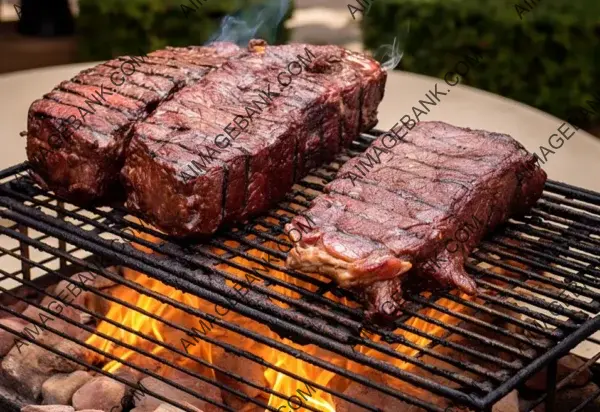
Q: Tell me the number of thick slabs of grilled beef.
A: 3